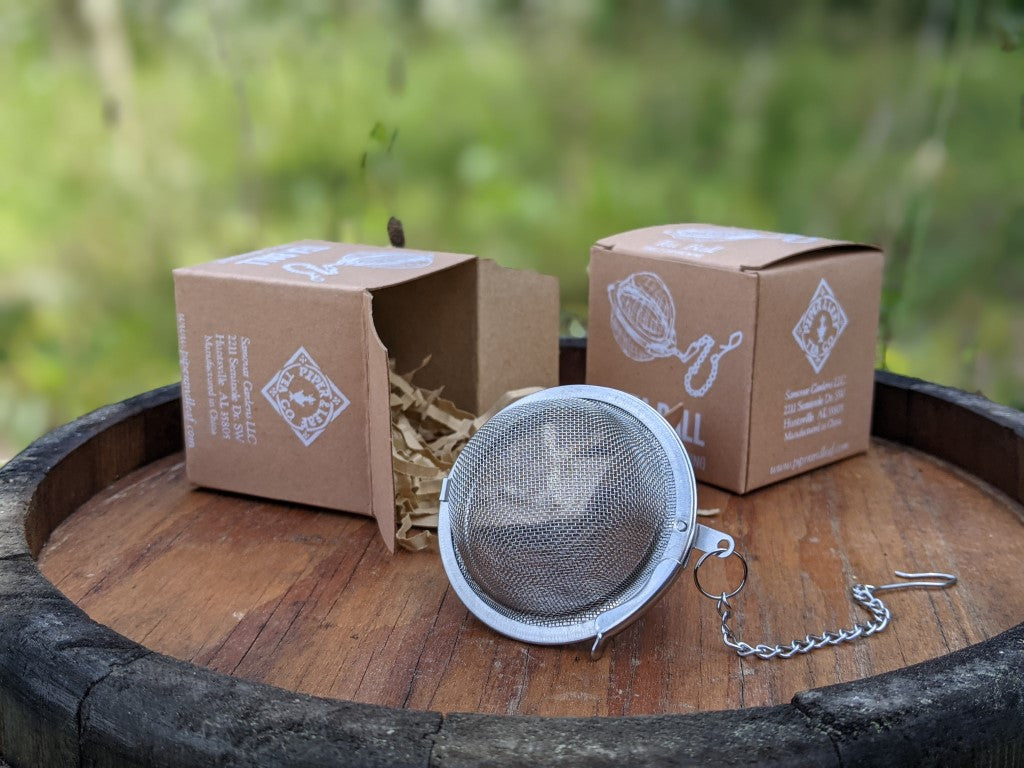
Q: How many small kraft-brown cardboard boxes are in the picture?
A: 2